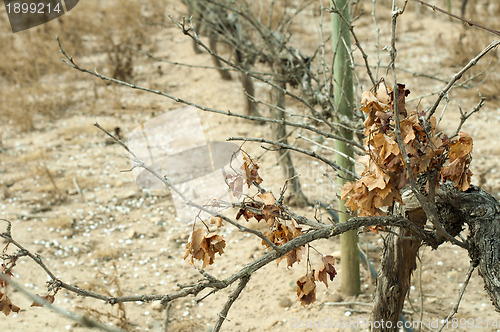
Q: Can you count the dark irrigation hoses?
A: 1